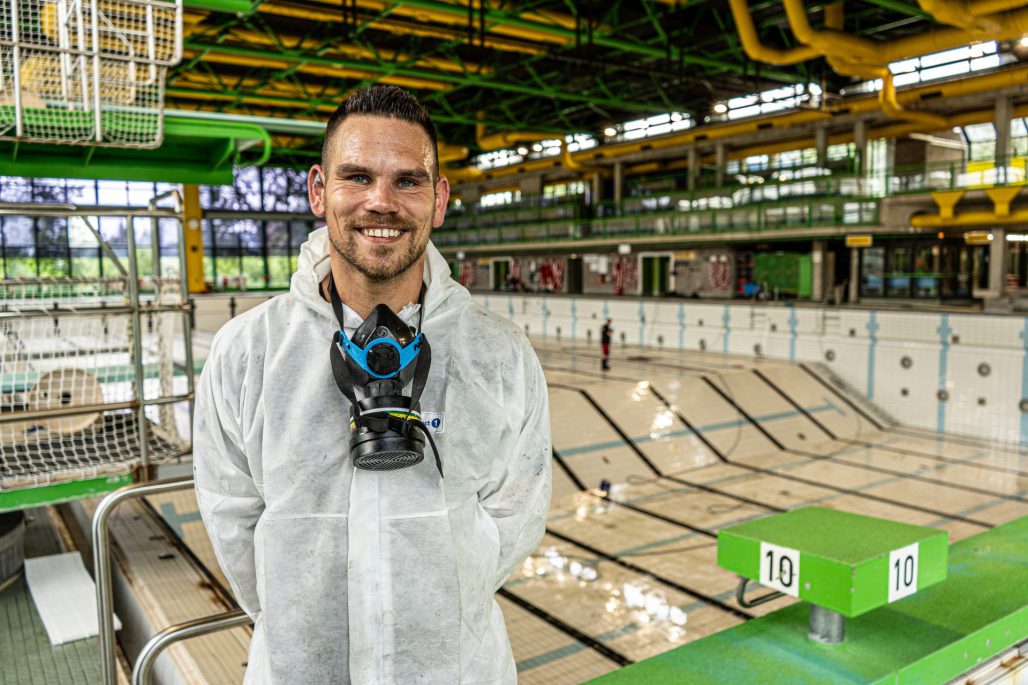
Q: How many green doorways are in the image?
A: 2